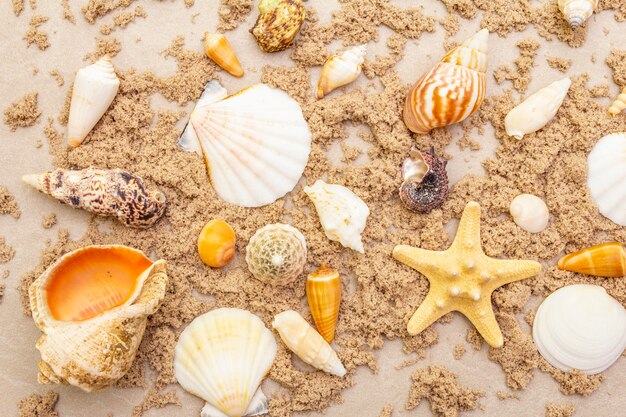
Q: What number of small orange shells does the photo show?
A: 4